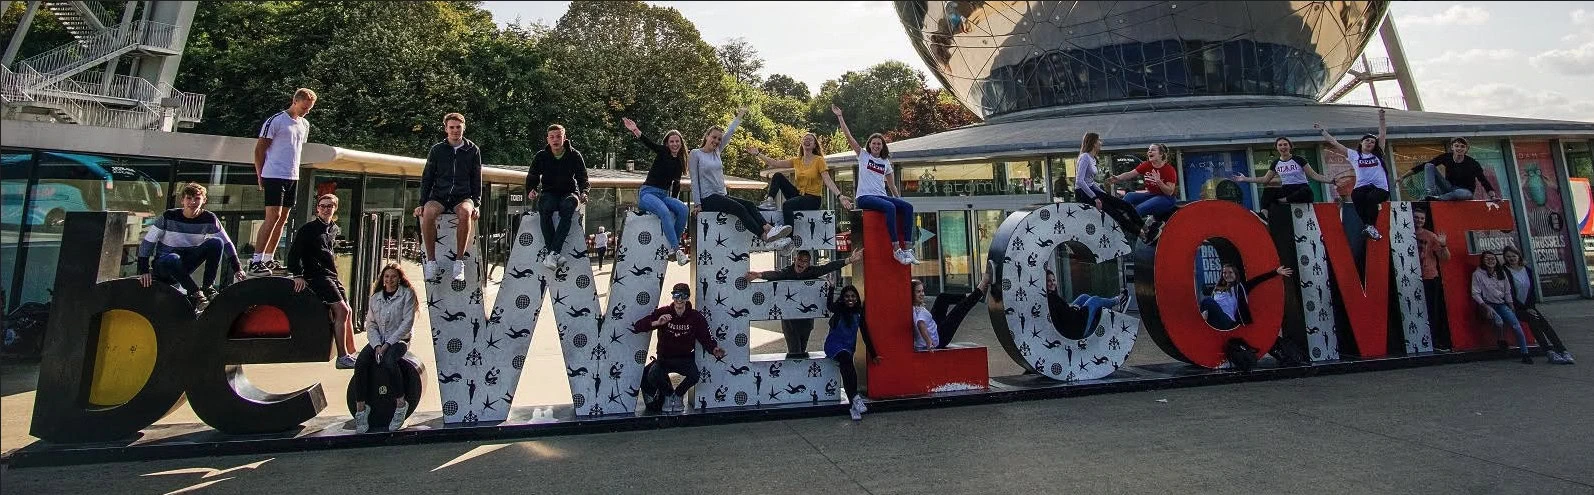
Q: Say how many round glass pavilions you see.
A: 1